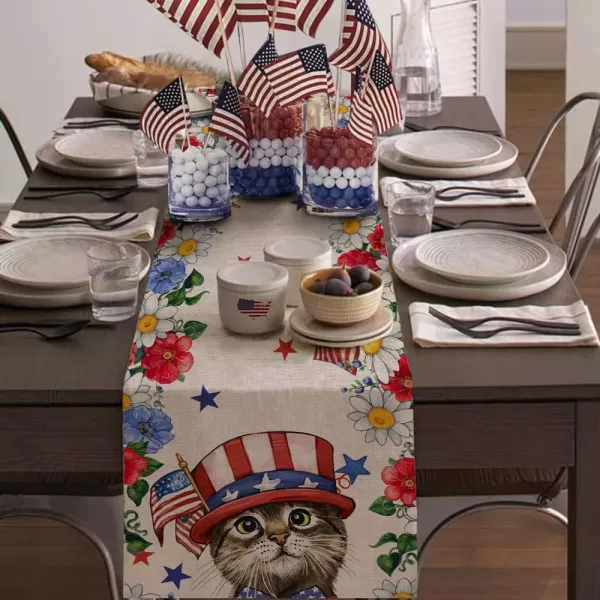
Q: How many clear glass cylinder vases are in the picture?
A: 3